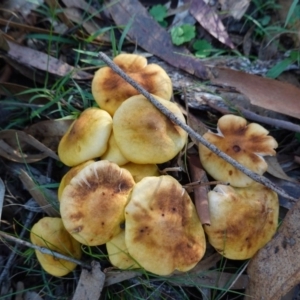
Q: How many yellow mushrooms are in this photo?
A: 12